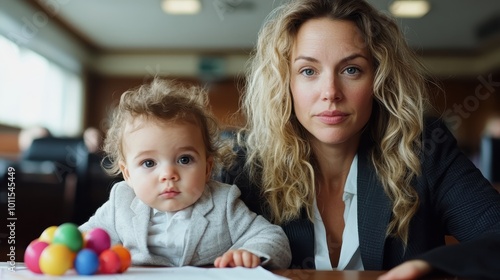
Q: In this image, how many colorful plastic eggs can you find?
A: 8